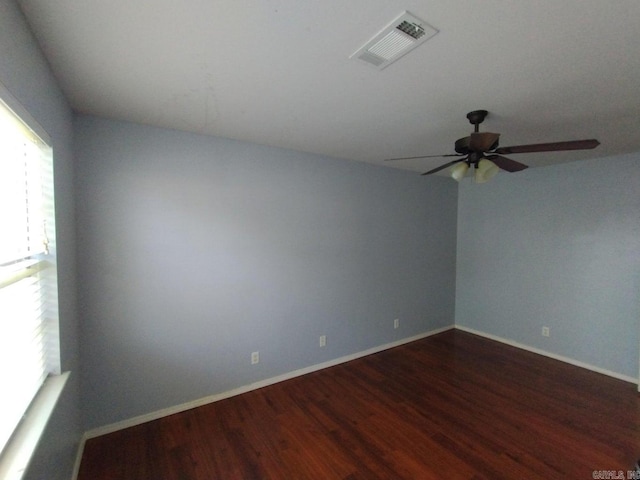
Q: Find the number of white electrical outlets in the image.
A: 4